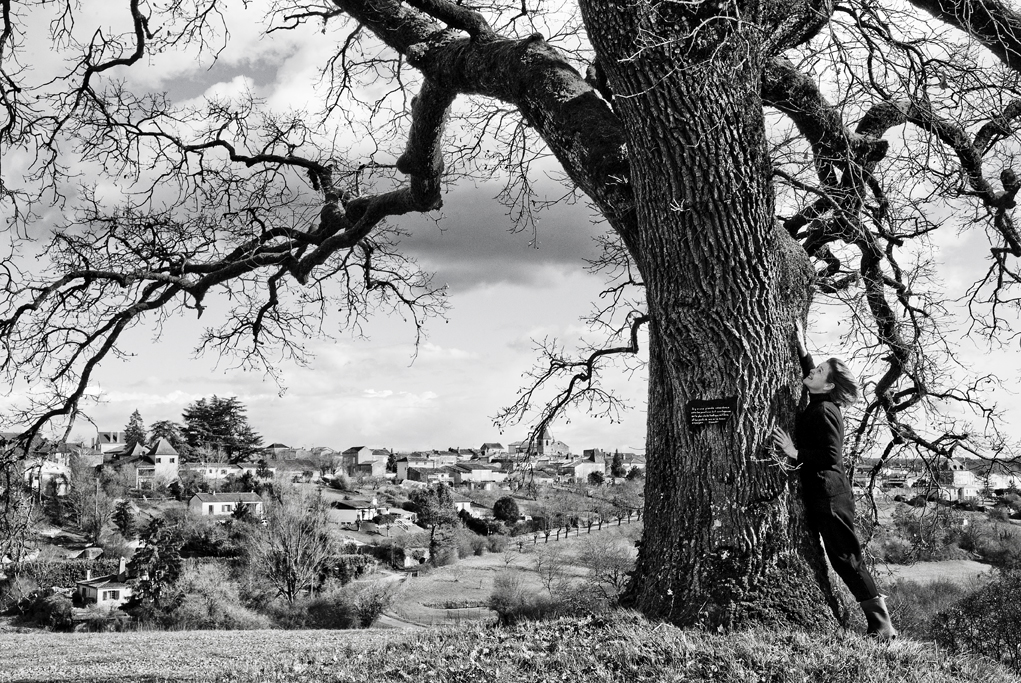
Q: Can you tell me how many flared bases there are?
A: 1